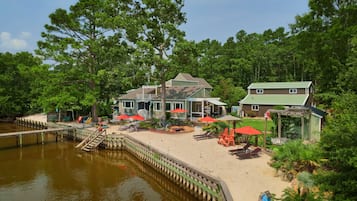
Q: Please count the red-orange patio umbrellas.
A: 5